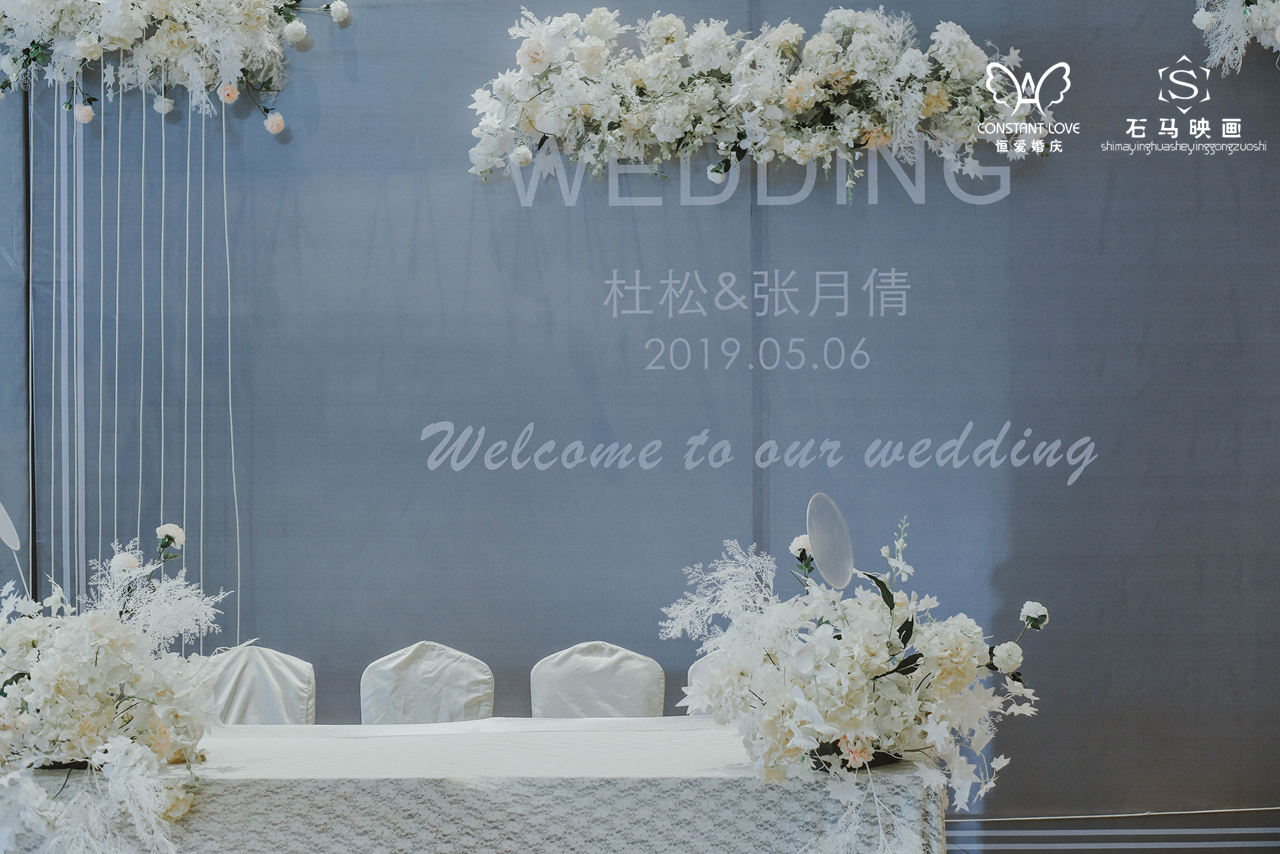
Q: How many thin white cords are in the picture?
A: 10